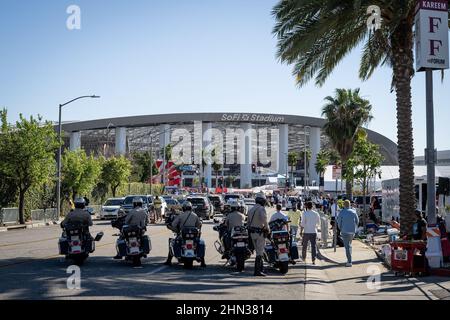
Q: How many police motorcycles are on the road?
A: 5